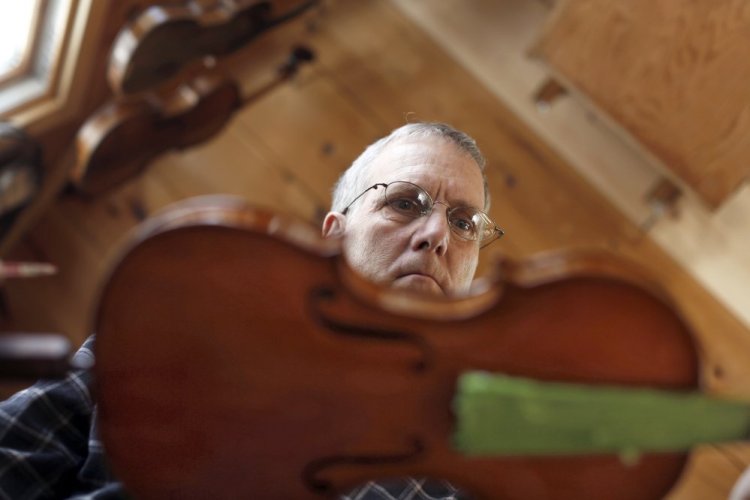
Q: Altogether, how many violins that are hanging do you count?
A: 2